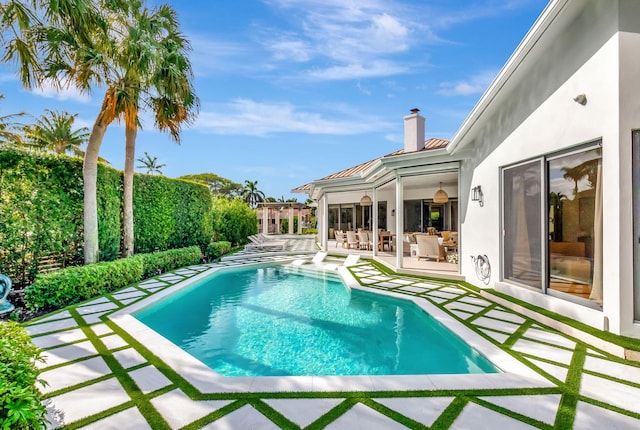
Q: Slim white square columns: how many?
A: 3